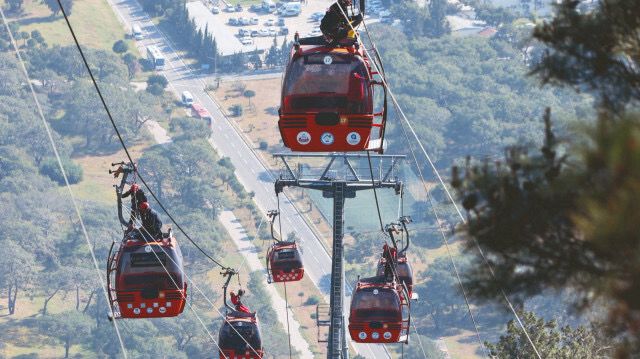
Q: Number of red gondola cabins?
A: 6